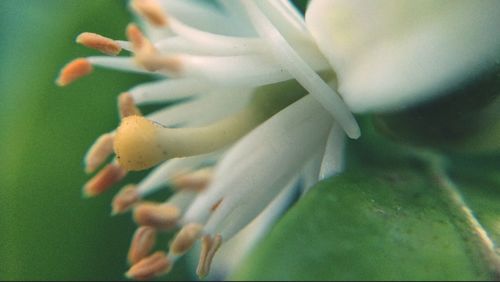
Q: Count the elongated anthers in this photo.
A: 15